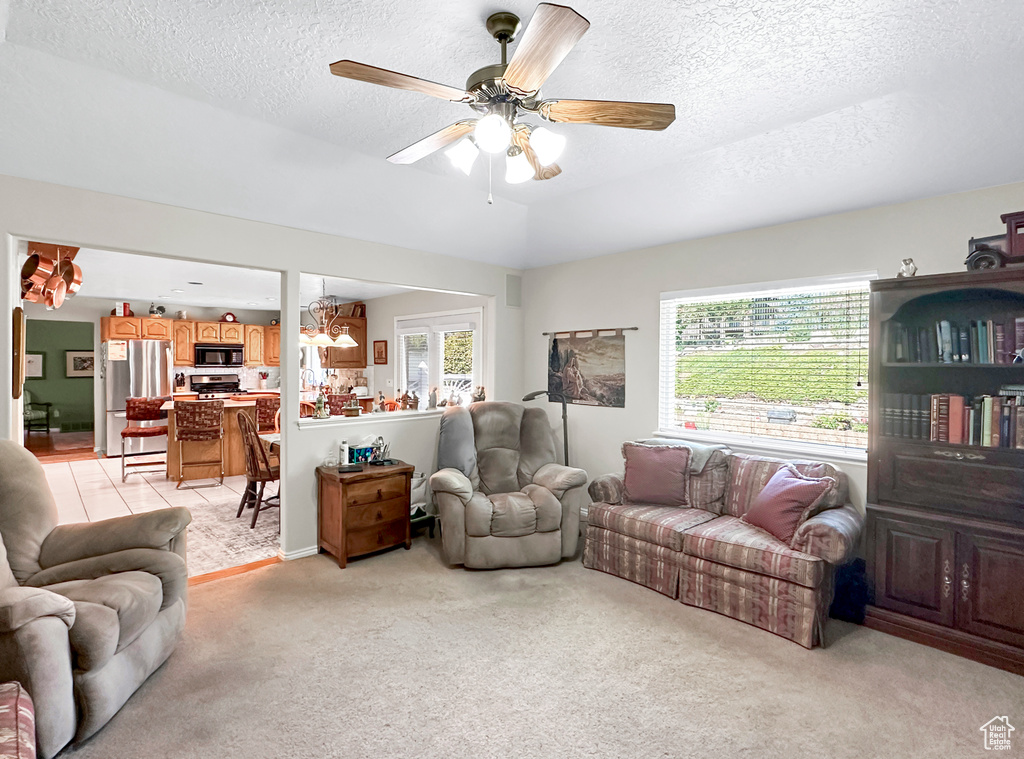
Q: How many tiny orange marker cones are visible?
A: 0